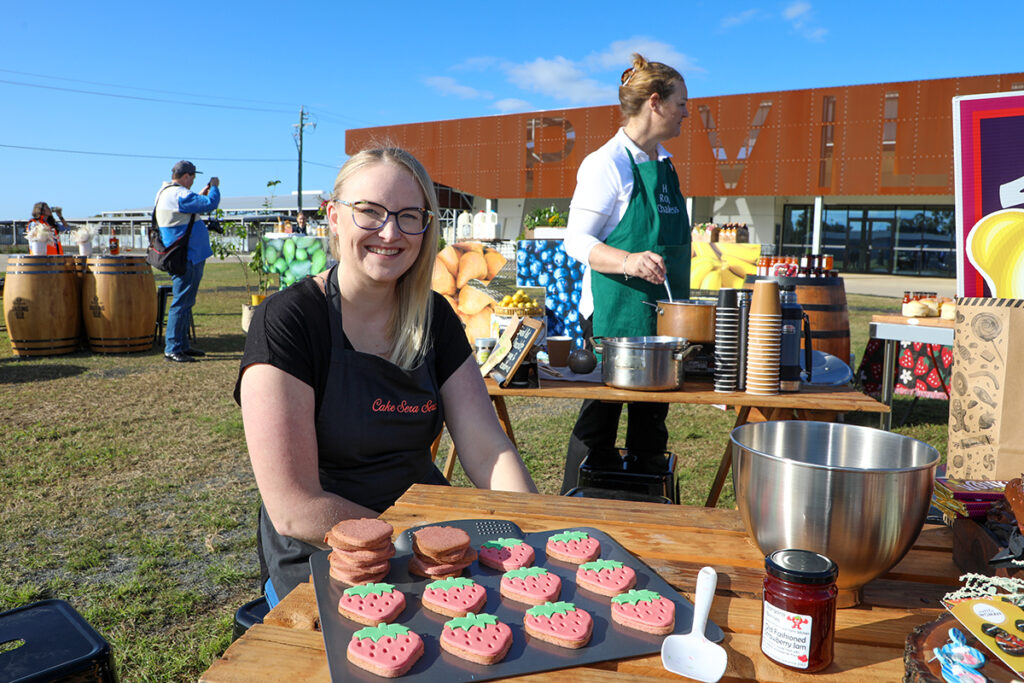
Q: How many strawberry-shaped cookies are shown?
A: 10